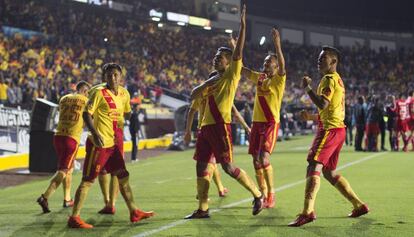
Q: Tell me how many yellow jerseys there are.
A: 7